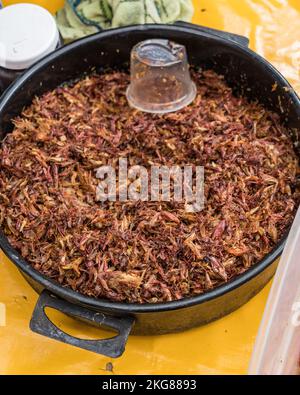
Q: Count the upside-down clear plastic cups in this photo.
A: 1